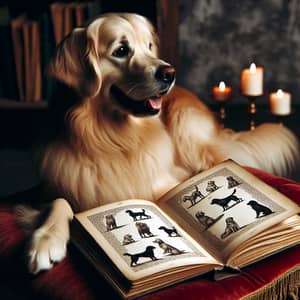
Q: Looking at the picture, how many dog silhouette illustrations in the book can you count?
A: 14